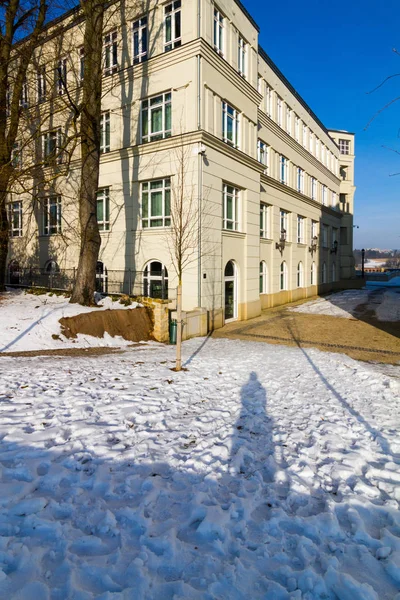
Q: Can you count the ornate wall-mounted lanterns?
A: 3